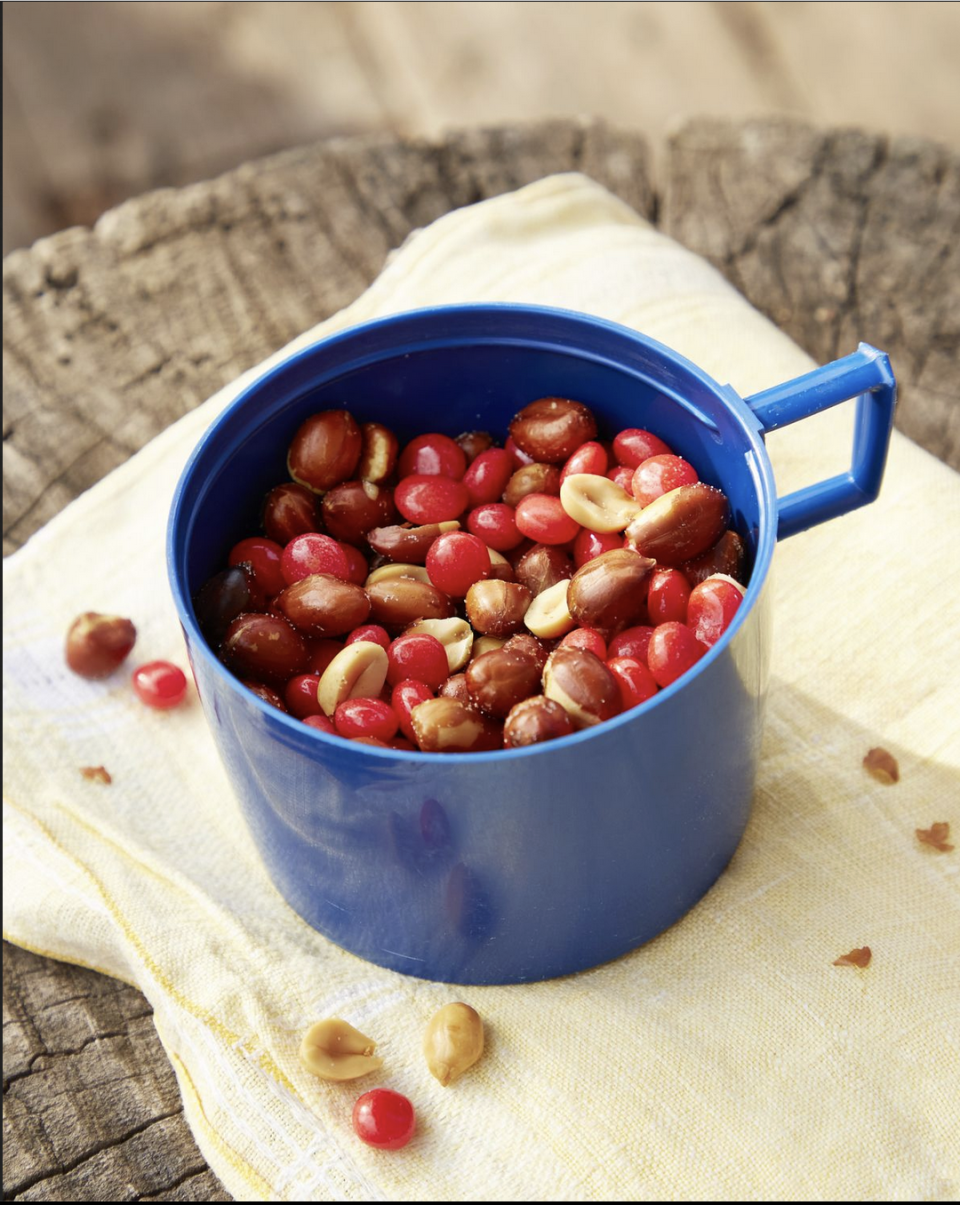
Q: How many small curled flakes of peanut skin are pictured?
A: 4